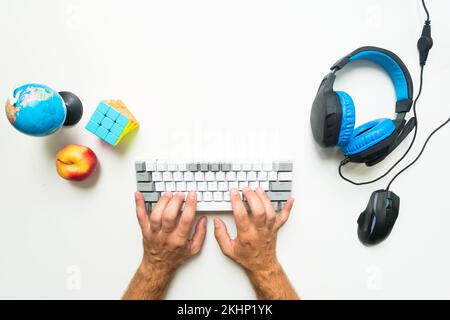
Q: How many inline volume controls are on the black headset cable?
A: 1